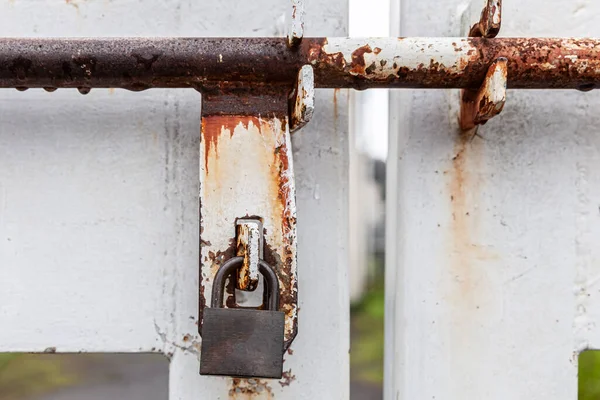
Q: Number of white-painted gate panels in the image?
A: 2